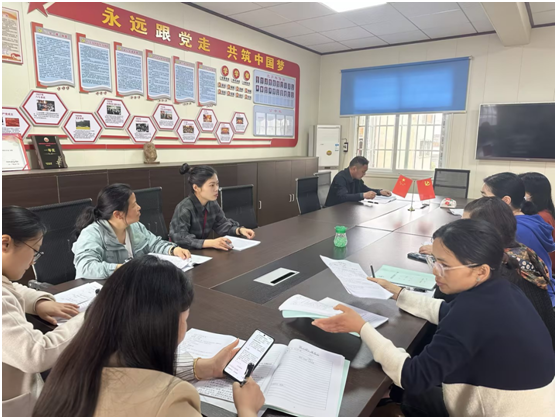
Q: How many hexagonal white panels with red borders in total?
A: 10